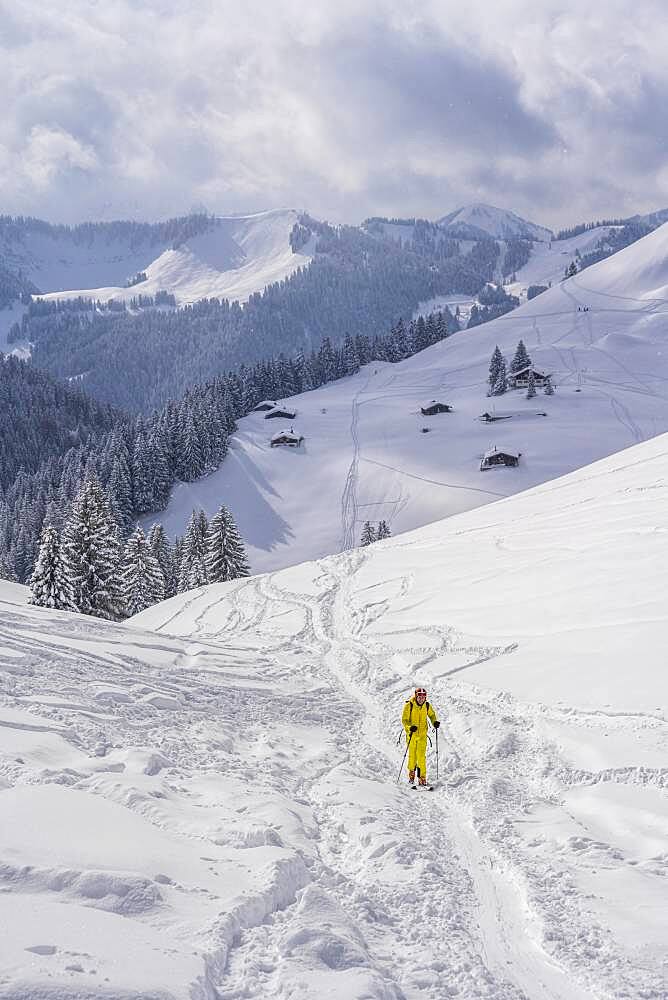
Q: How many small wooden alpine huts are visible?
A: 7